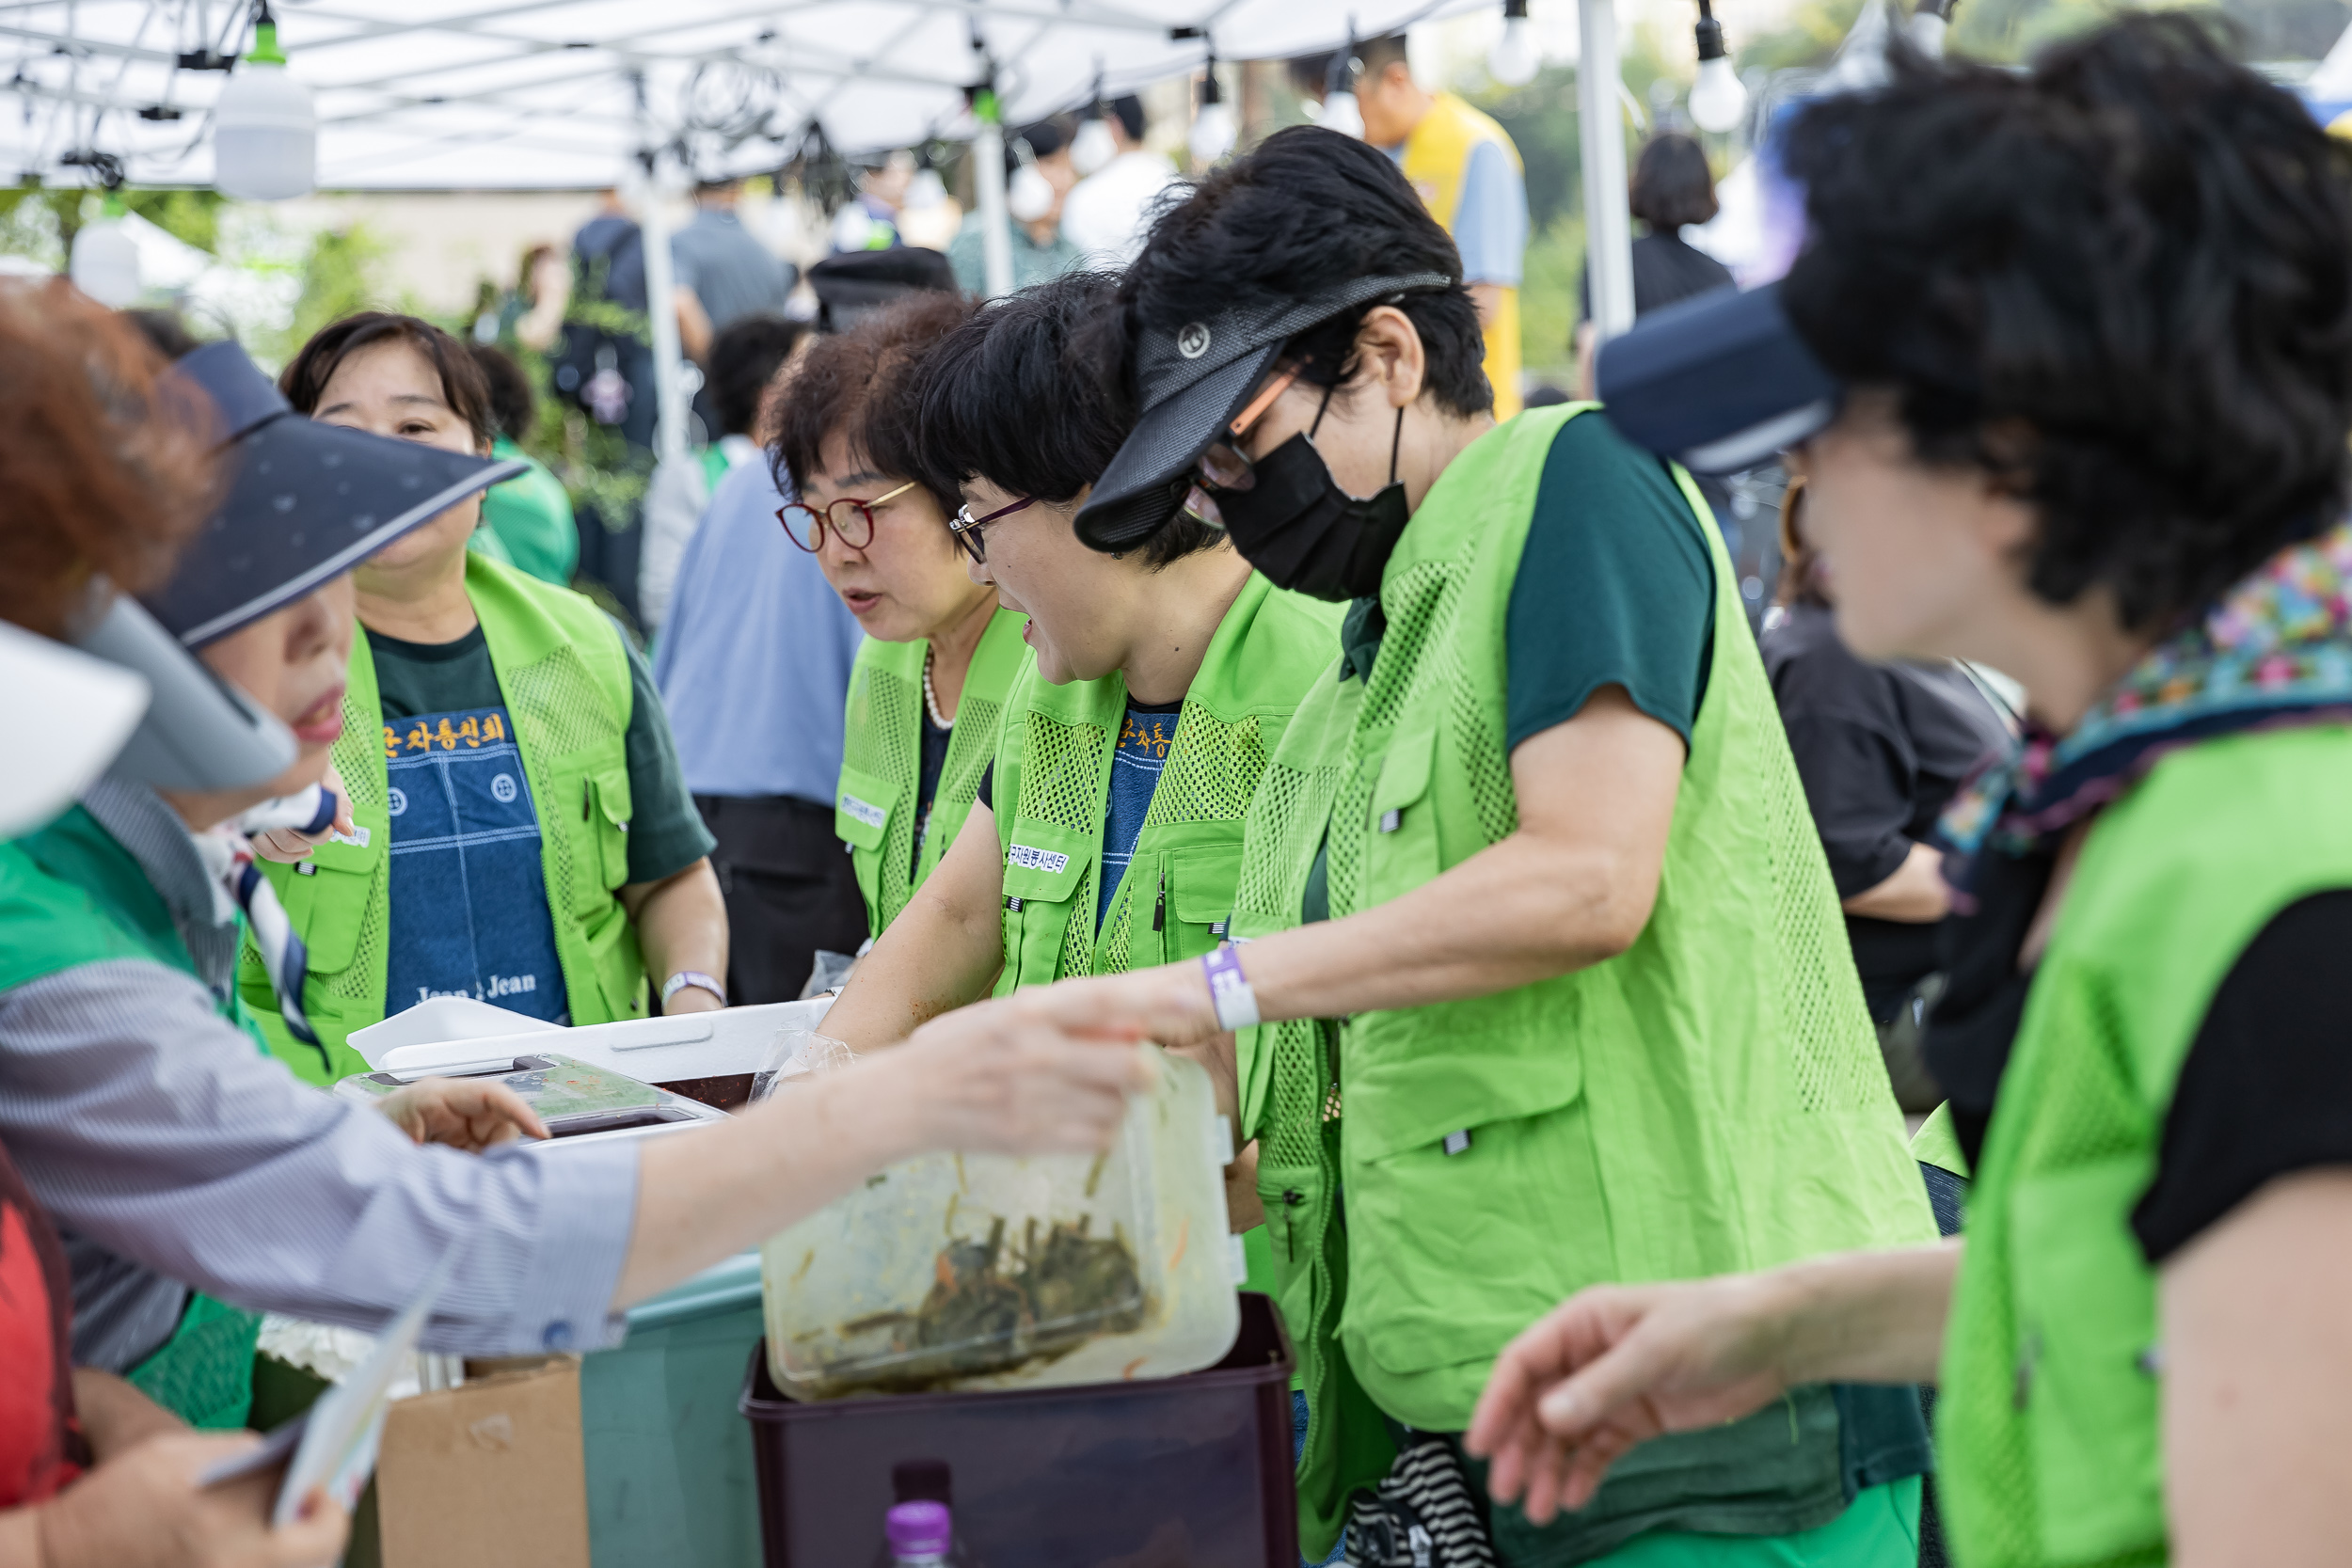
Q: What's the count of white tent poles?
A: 3